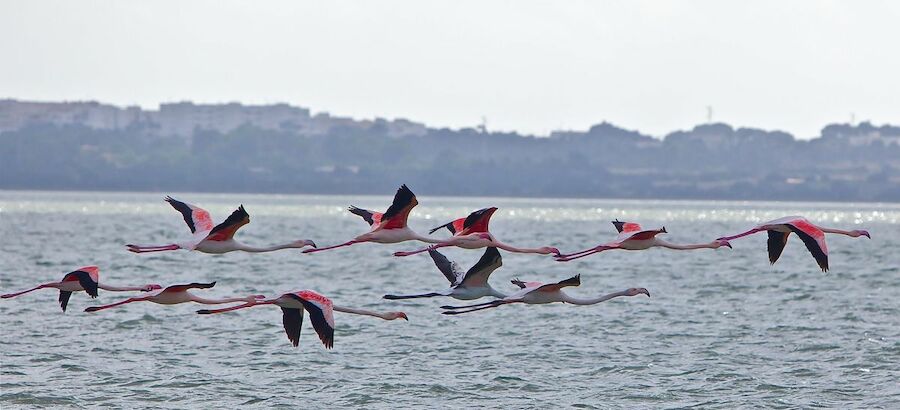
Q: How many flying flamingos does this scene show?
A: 10